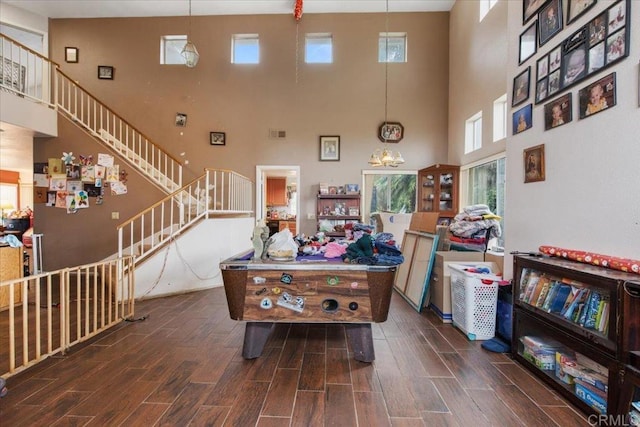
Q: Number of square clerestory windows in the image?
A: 4